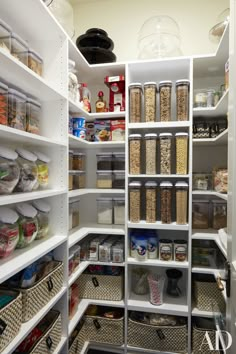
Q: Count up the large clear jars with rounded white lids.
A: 6